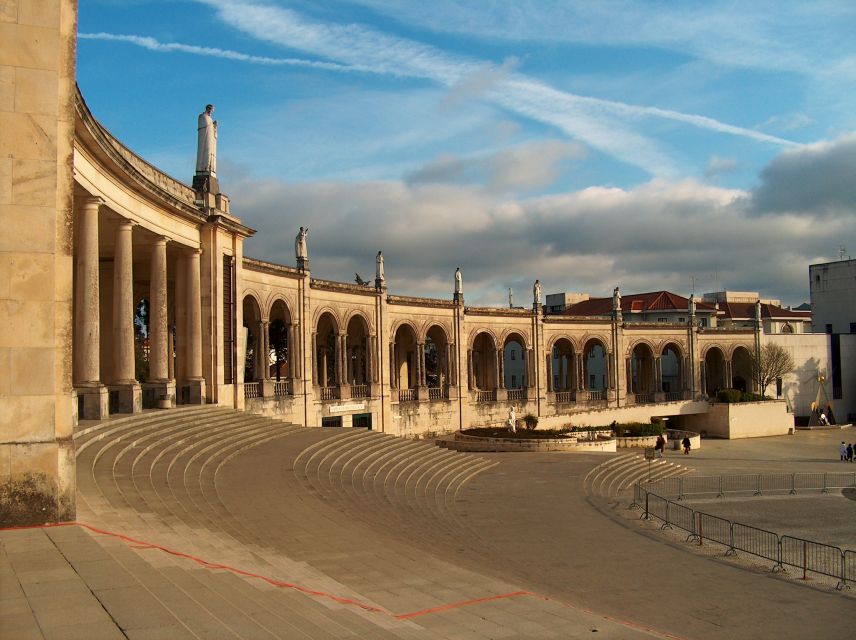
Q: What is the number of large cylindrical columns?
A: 4